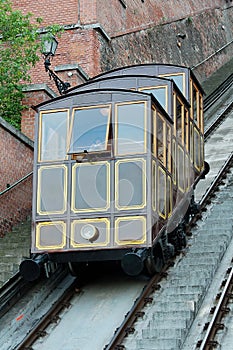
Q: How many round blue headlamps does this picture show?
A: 0